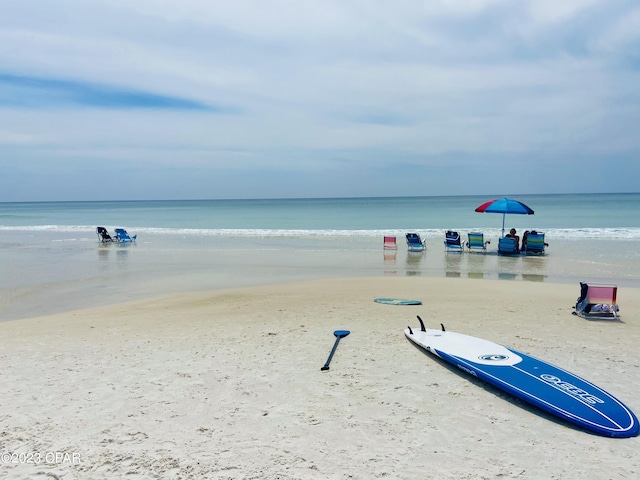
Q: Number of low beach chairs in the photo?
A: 9